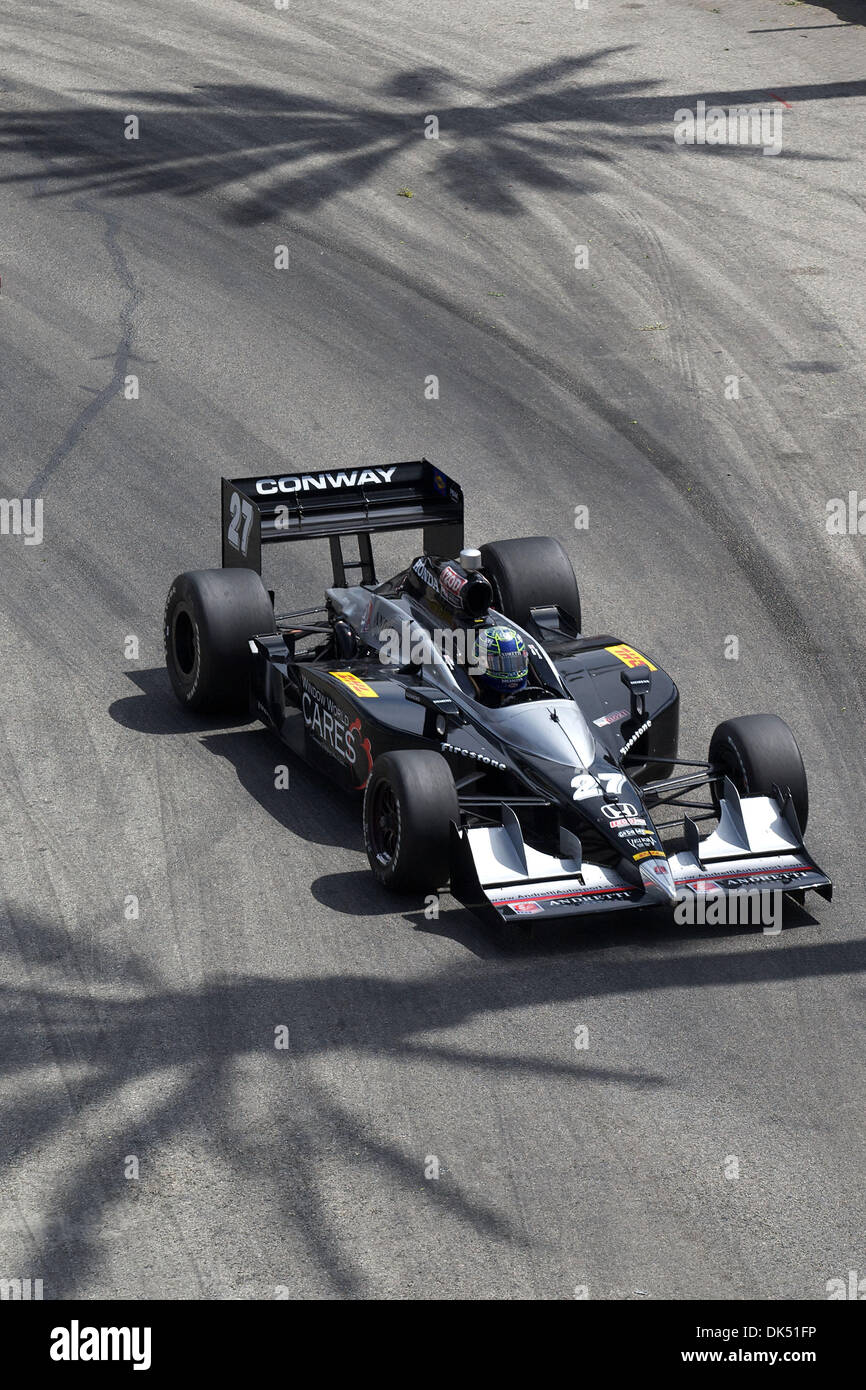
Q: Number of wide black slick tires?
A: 4